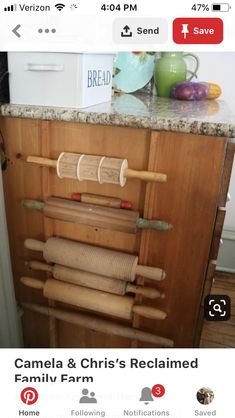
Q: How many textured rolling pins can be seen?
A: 2